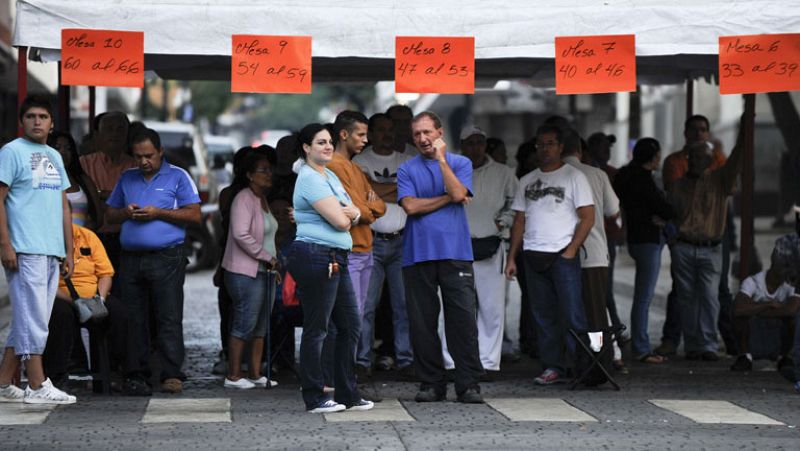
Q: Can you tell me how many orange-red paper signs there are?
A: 5